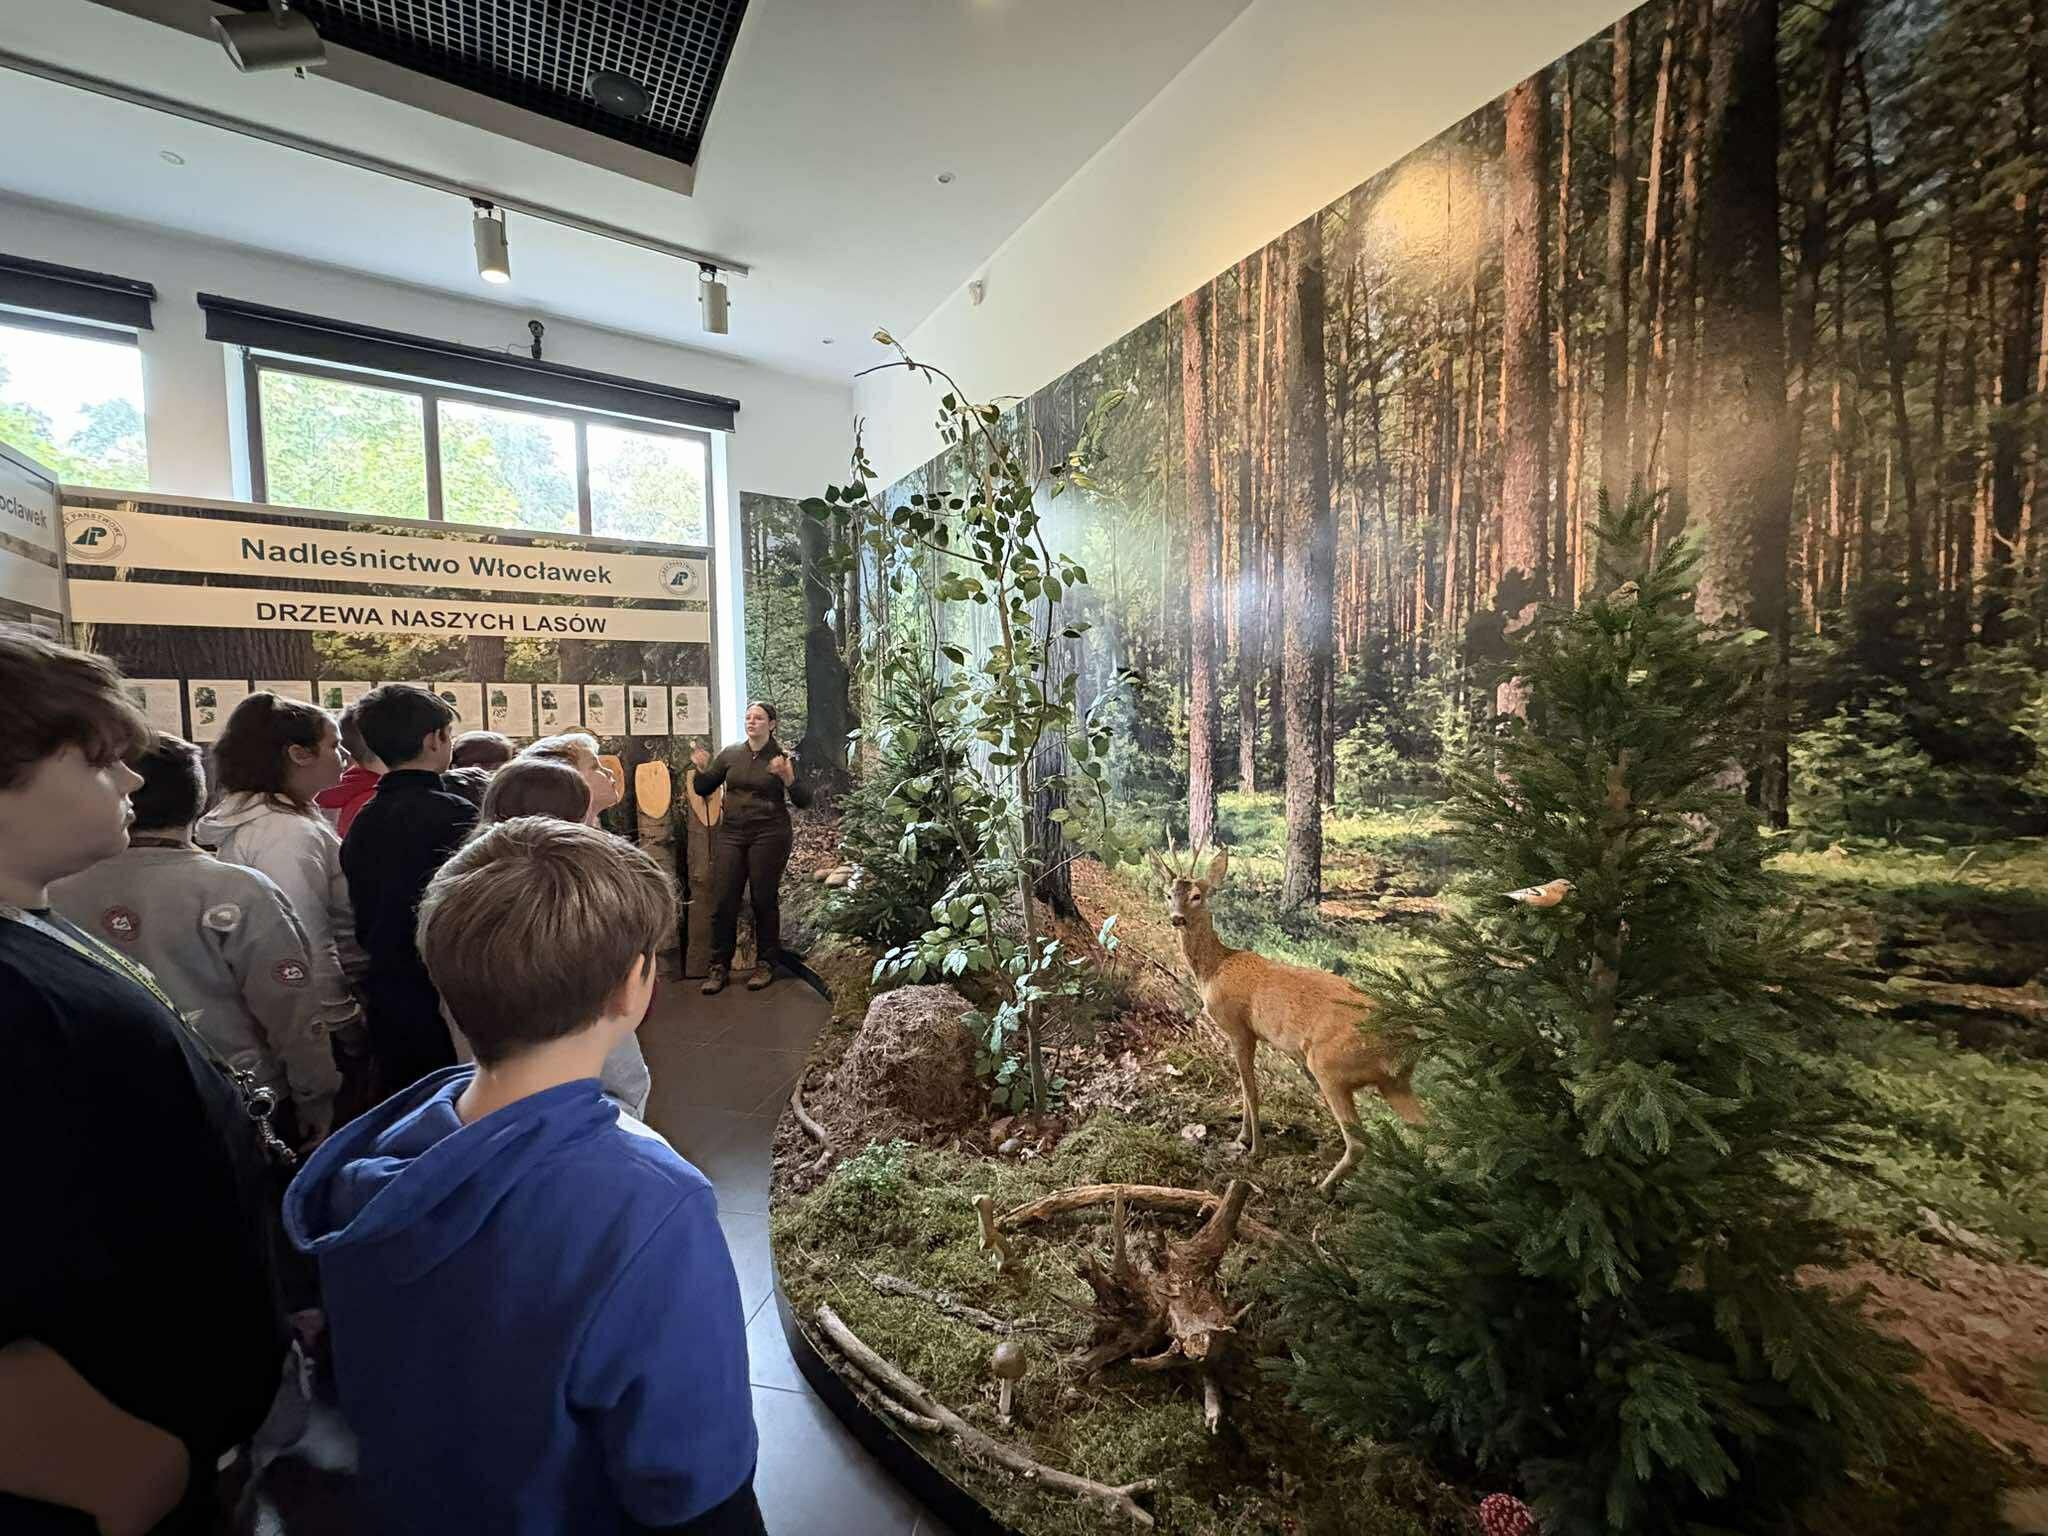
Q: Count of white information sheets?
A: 11